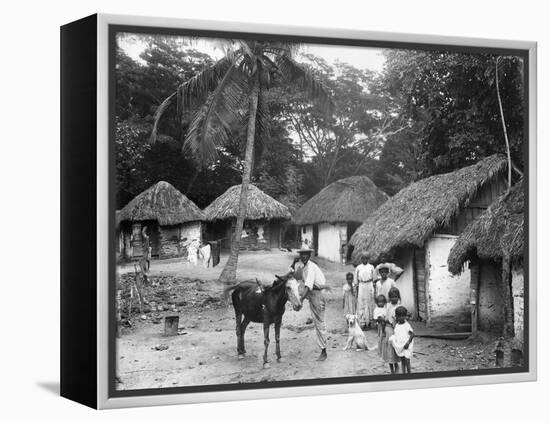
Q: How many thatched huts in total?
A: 5